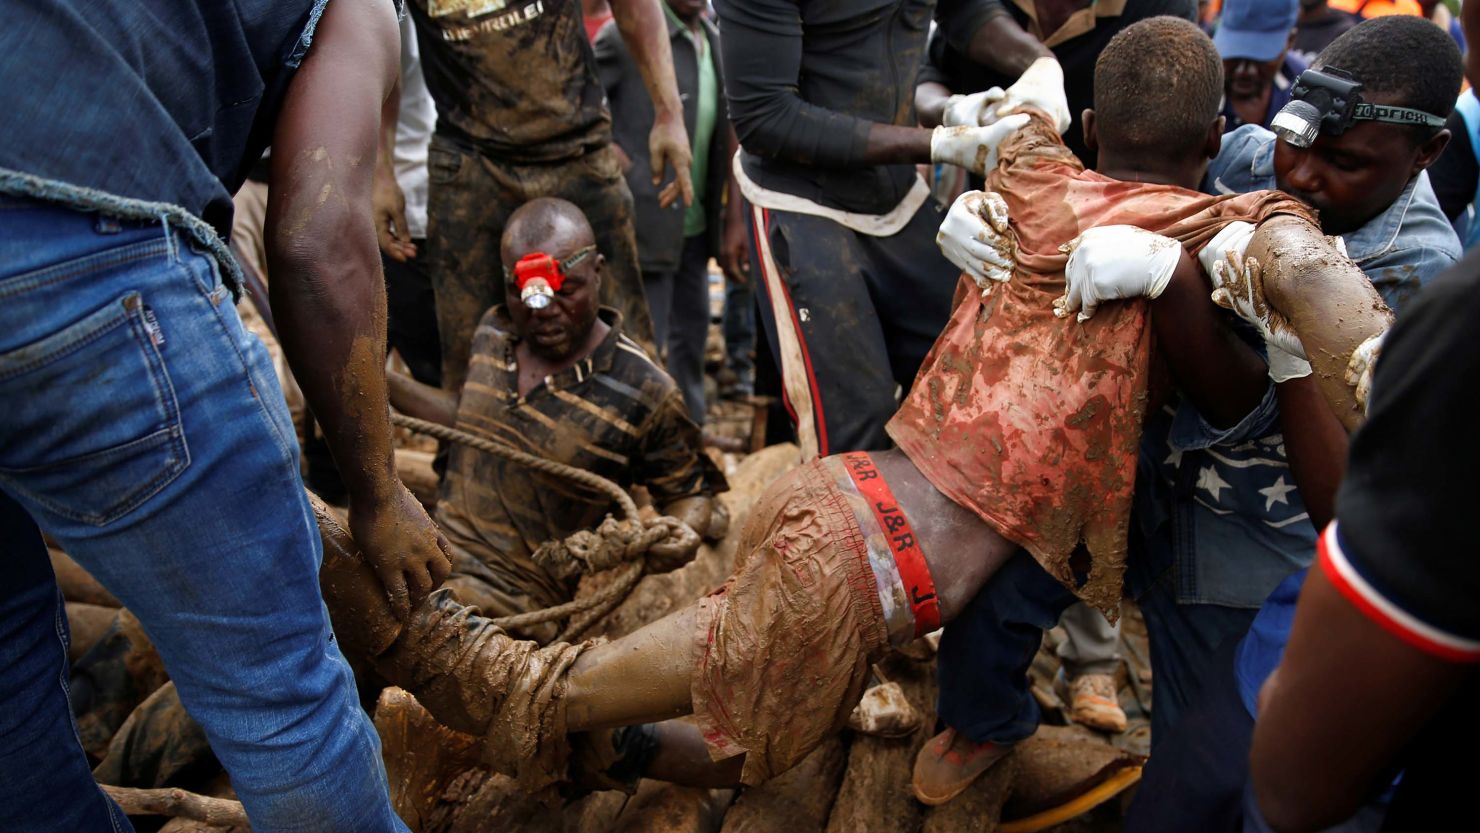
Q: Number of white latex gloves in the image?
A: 8